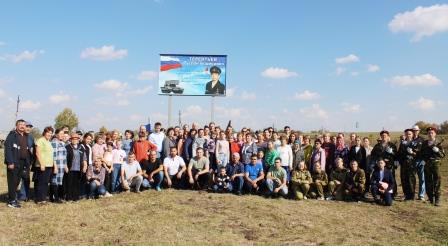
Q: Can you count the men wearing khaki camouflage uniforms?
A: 4